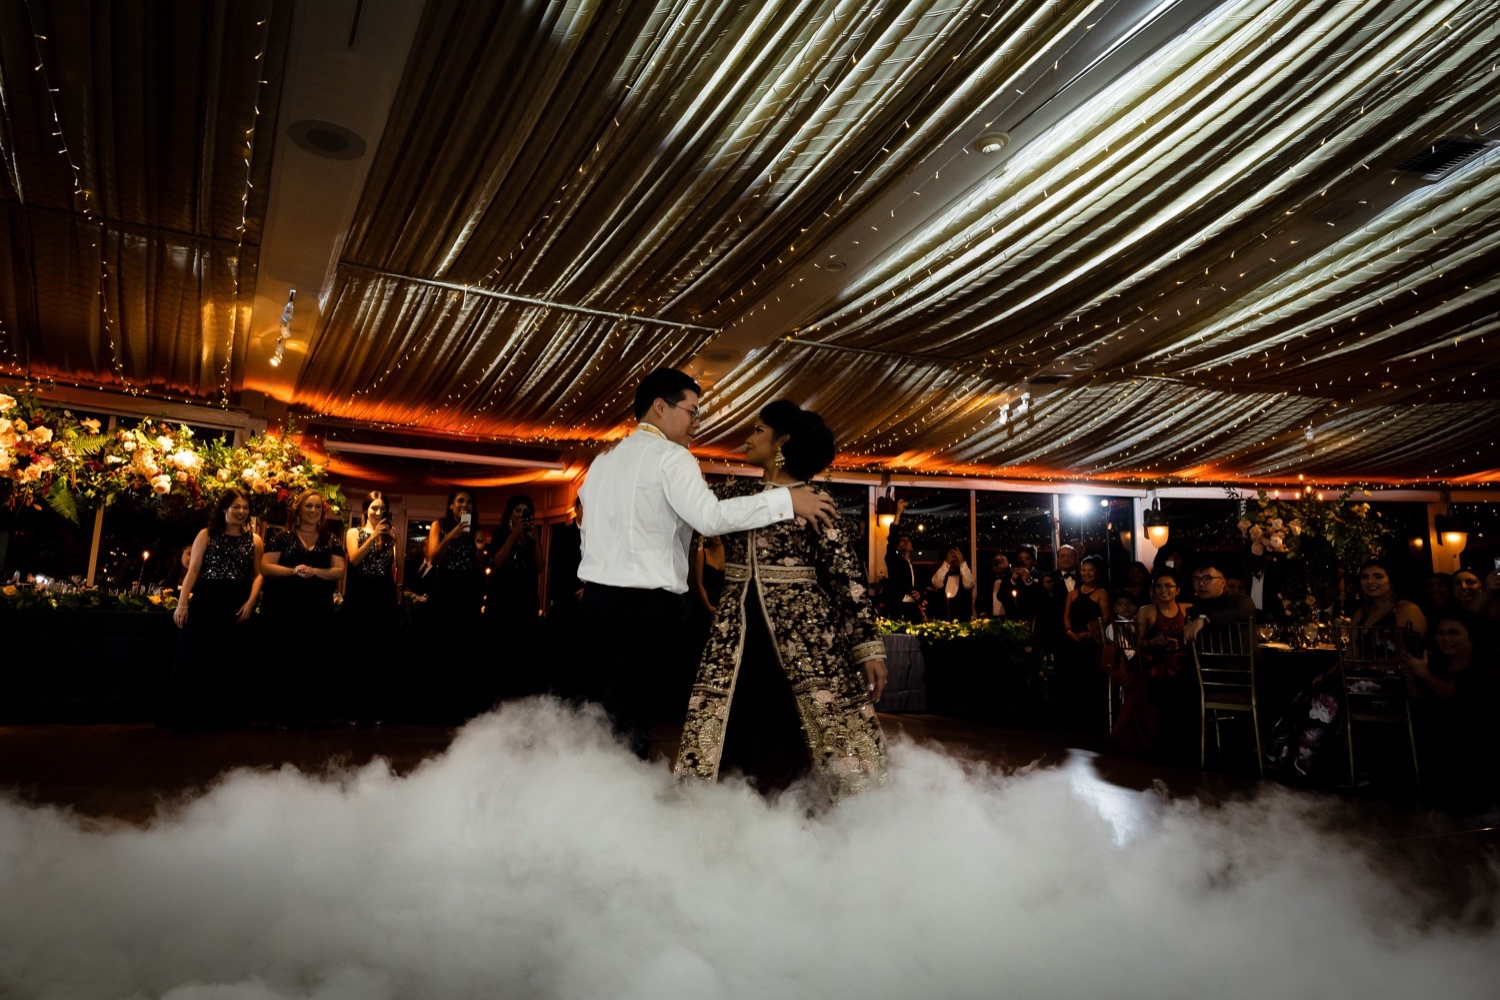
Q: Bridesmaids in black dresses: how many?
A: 5